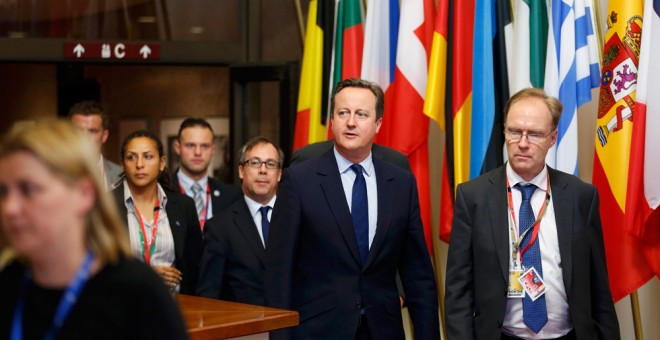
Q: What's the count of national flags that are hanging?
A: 10